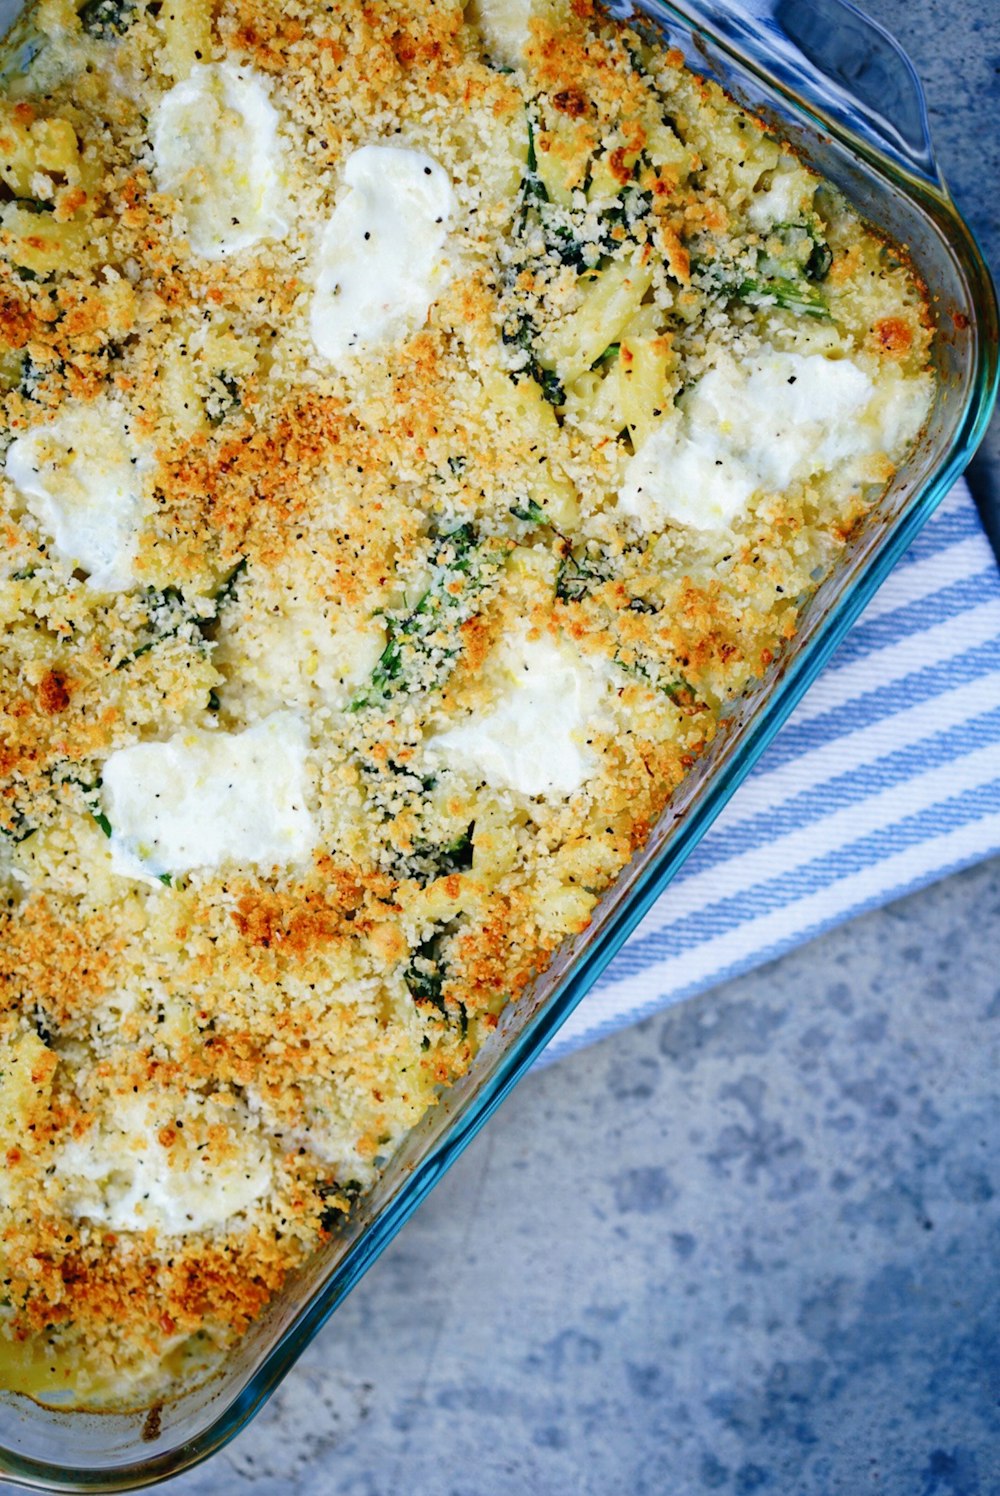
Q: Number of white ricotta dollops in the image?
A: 7